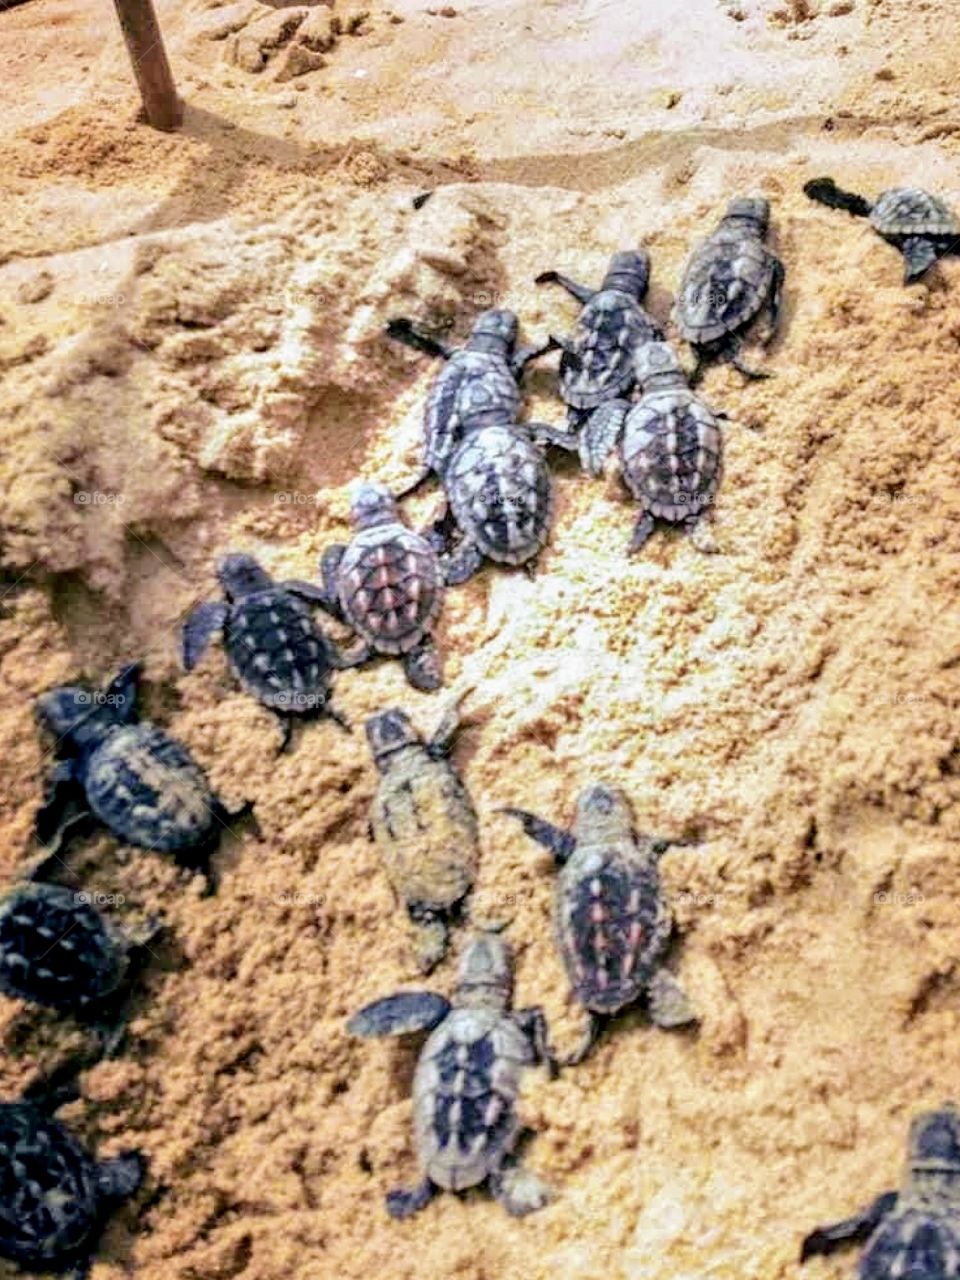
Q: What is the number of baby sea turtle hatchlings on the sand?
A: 15